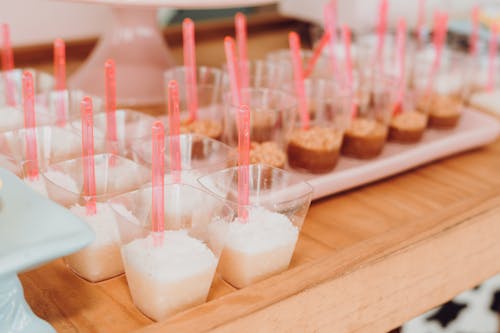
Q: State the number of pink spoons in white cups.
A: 8